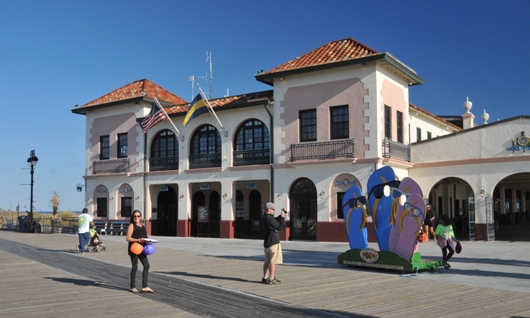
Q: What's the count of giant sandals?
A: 4